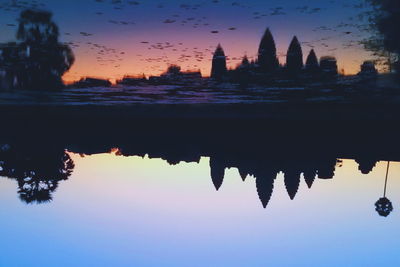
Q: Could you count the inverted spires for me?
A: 5